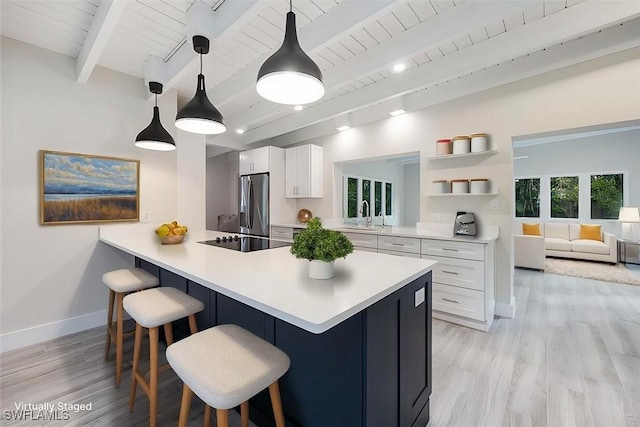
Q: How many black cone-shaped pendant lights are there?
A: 3